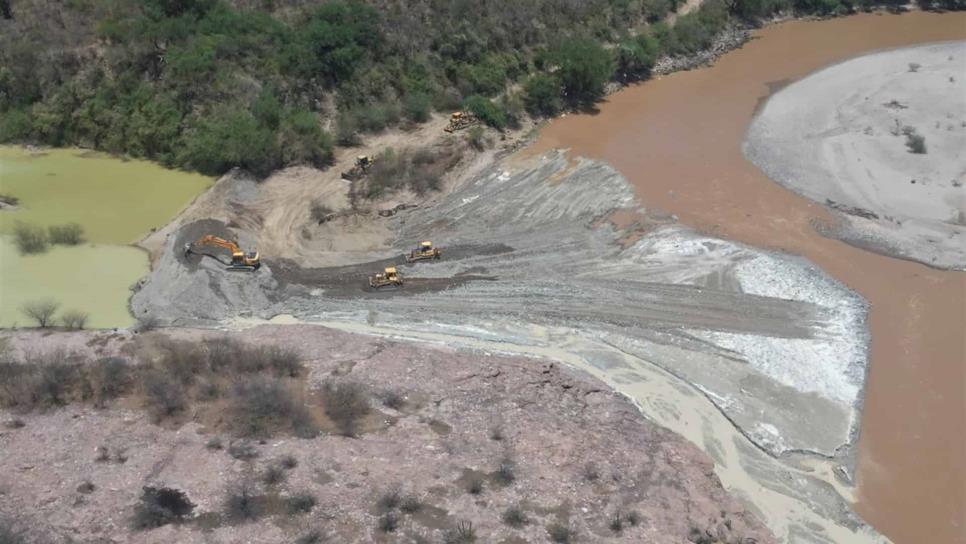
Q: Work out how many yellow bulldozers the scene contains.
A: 4